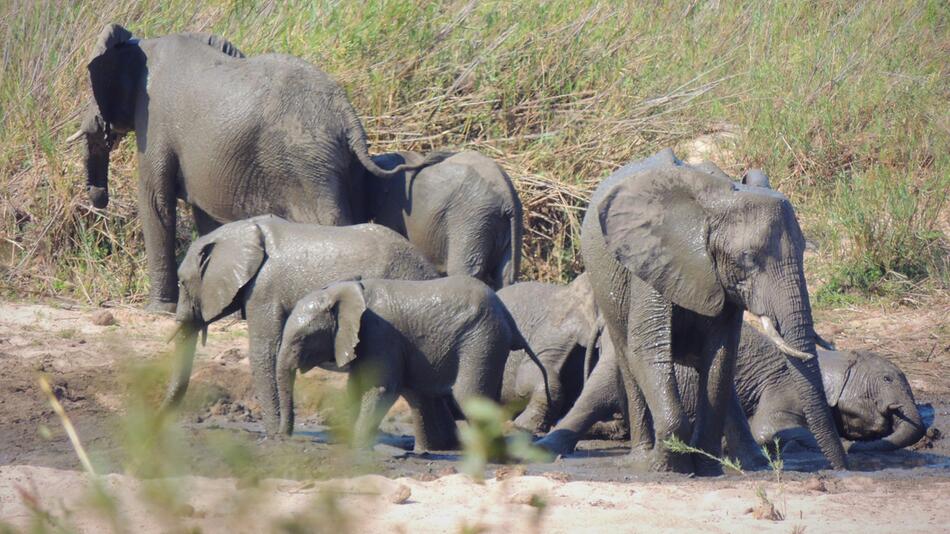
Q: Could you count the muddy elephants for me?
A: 7